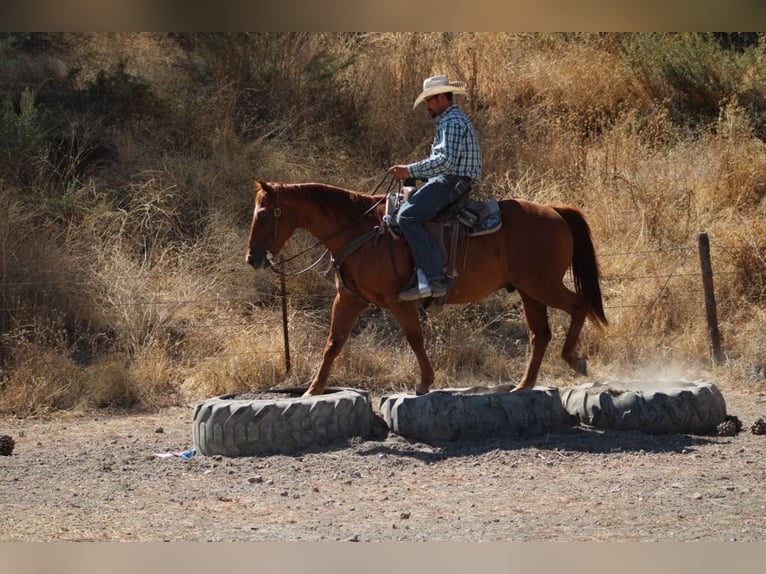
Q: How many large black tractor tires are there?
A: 3